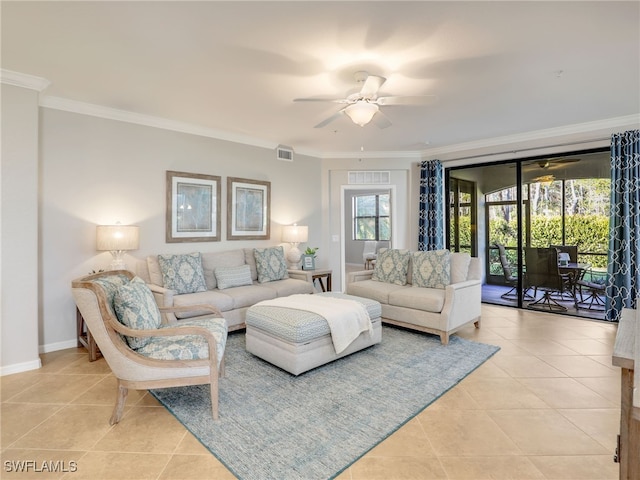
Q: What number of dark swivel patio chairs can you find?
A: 4